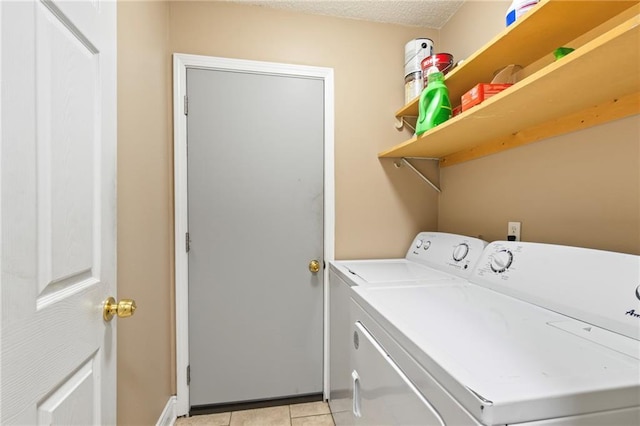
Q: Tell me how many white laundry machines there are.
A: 2